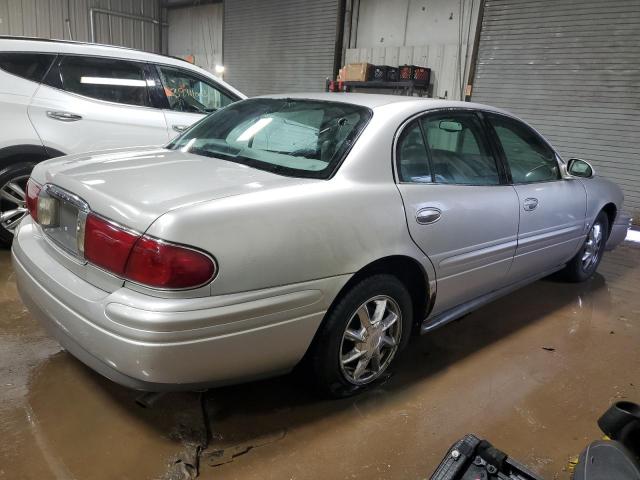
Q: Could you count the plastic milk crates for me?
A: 4